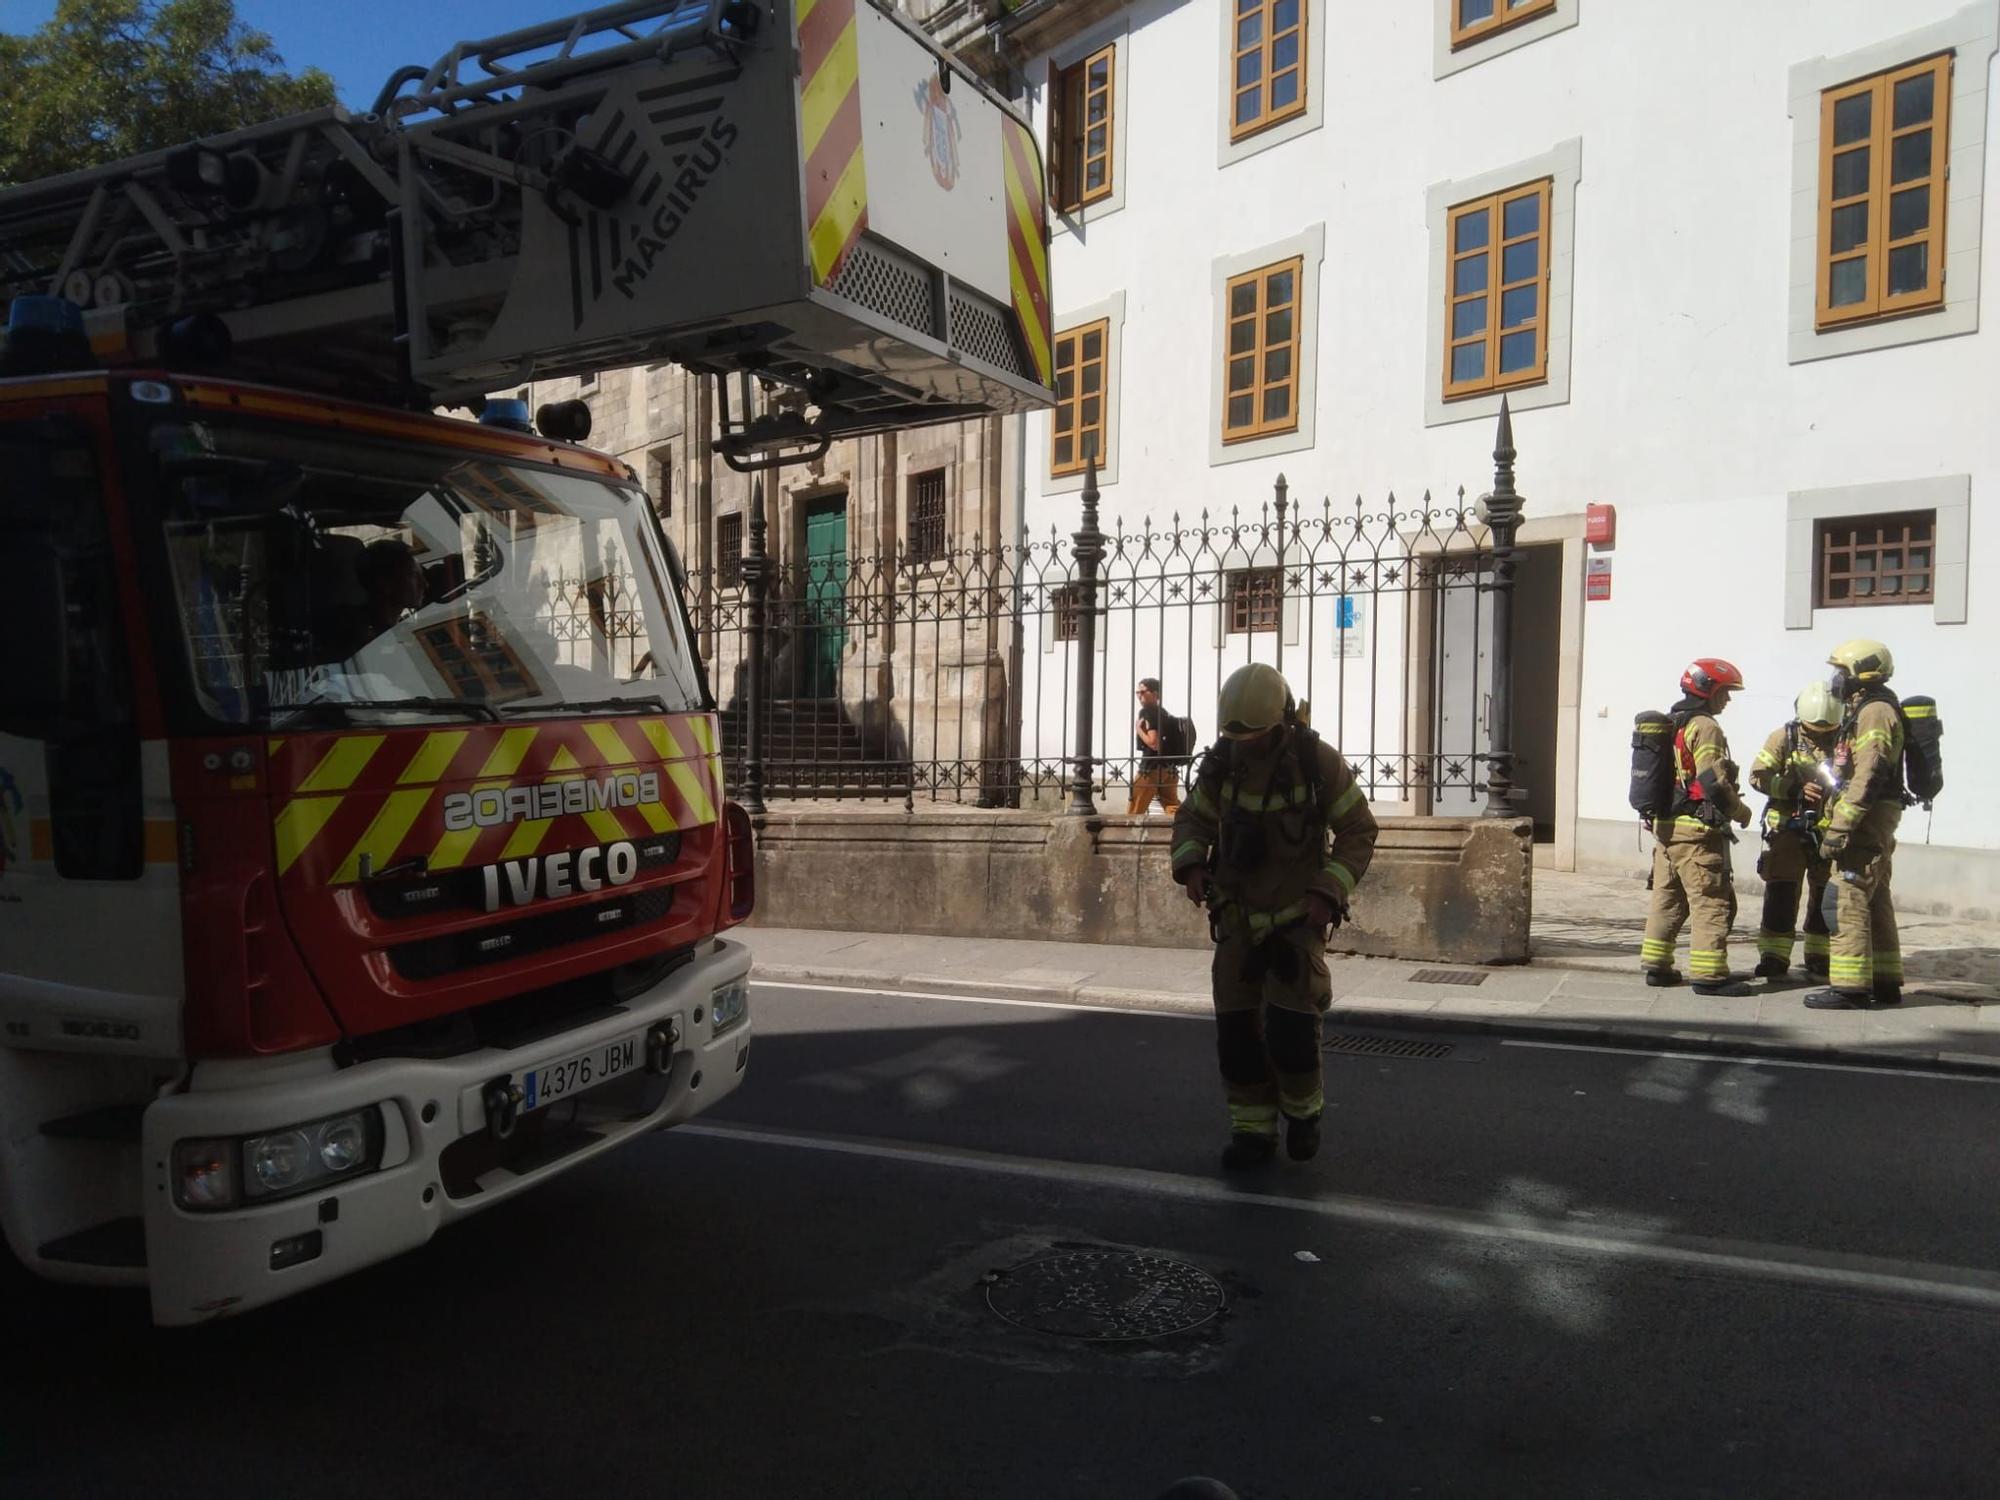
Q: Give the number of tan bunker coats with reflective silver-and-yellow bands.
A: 4